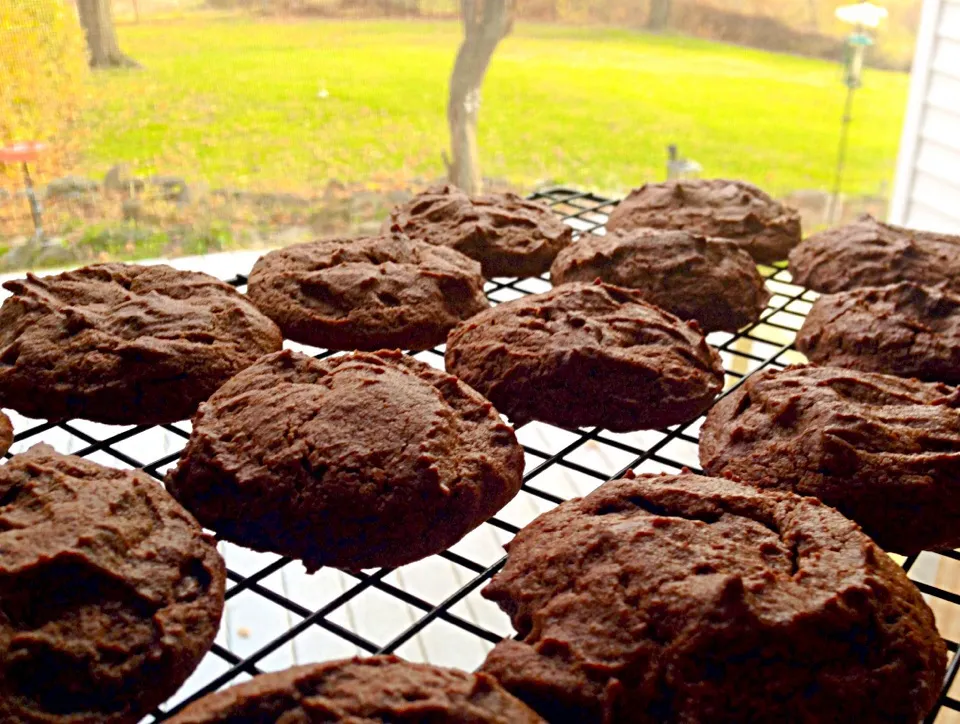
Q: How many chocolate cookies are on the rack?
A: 14